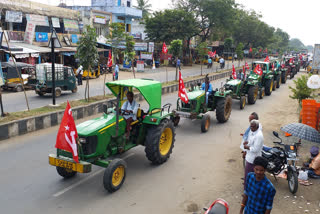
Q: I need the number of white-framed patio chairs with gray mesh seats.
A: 0